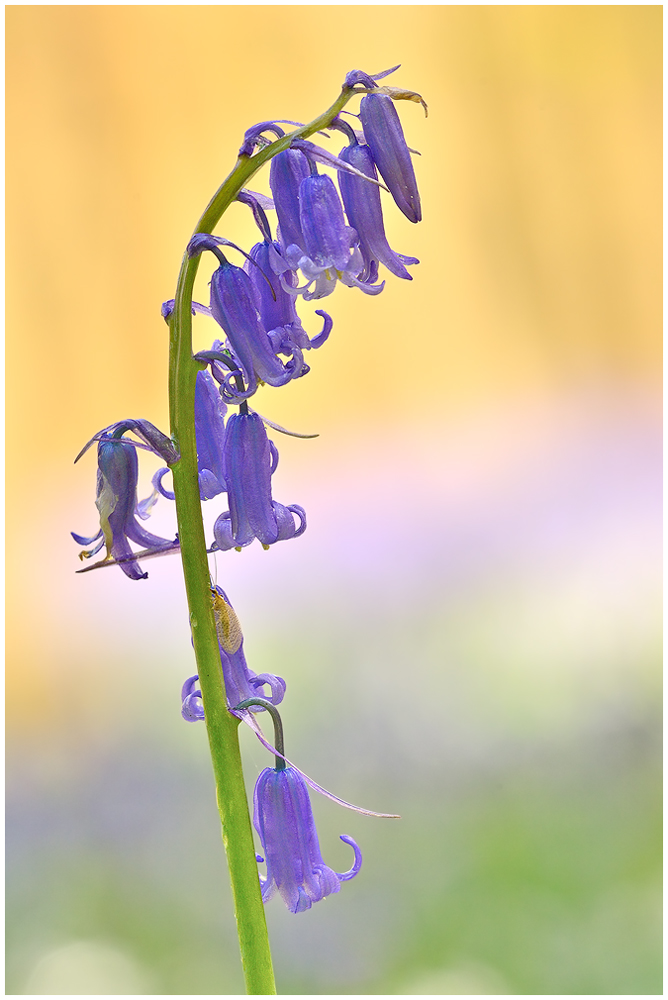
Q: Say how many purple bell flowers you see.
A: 11